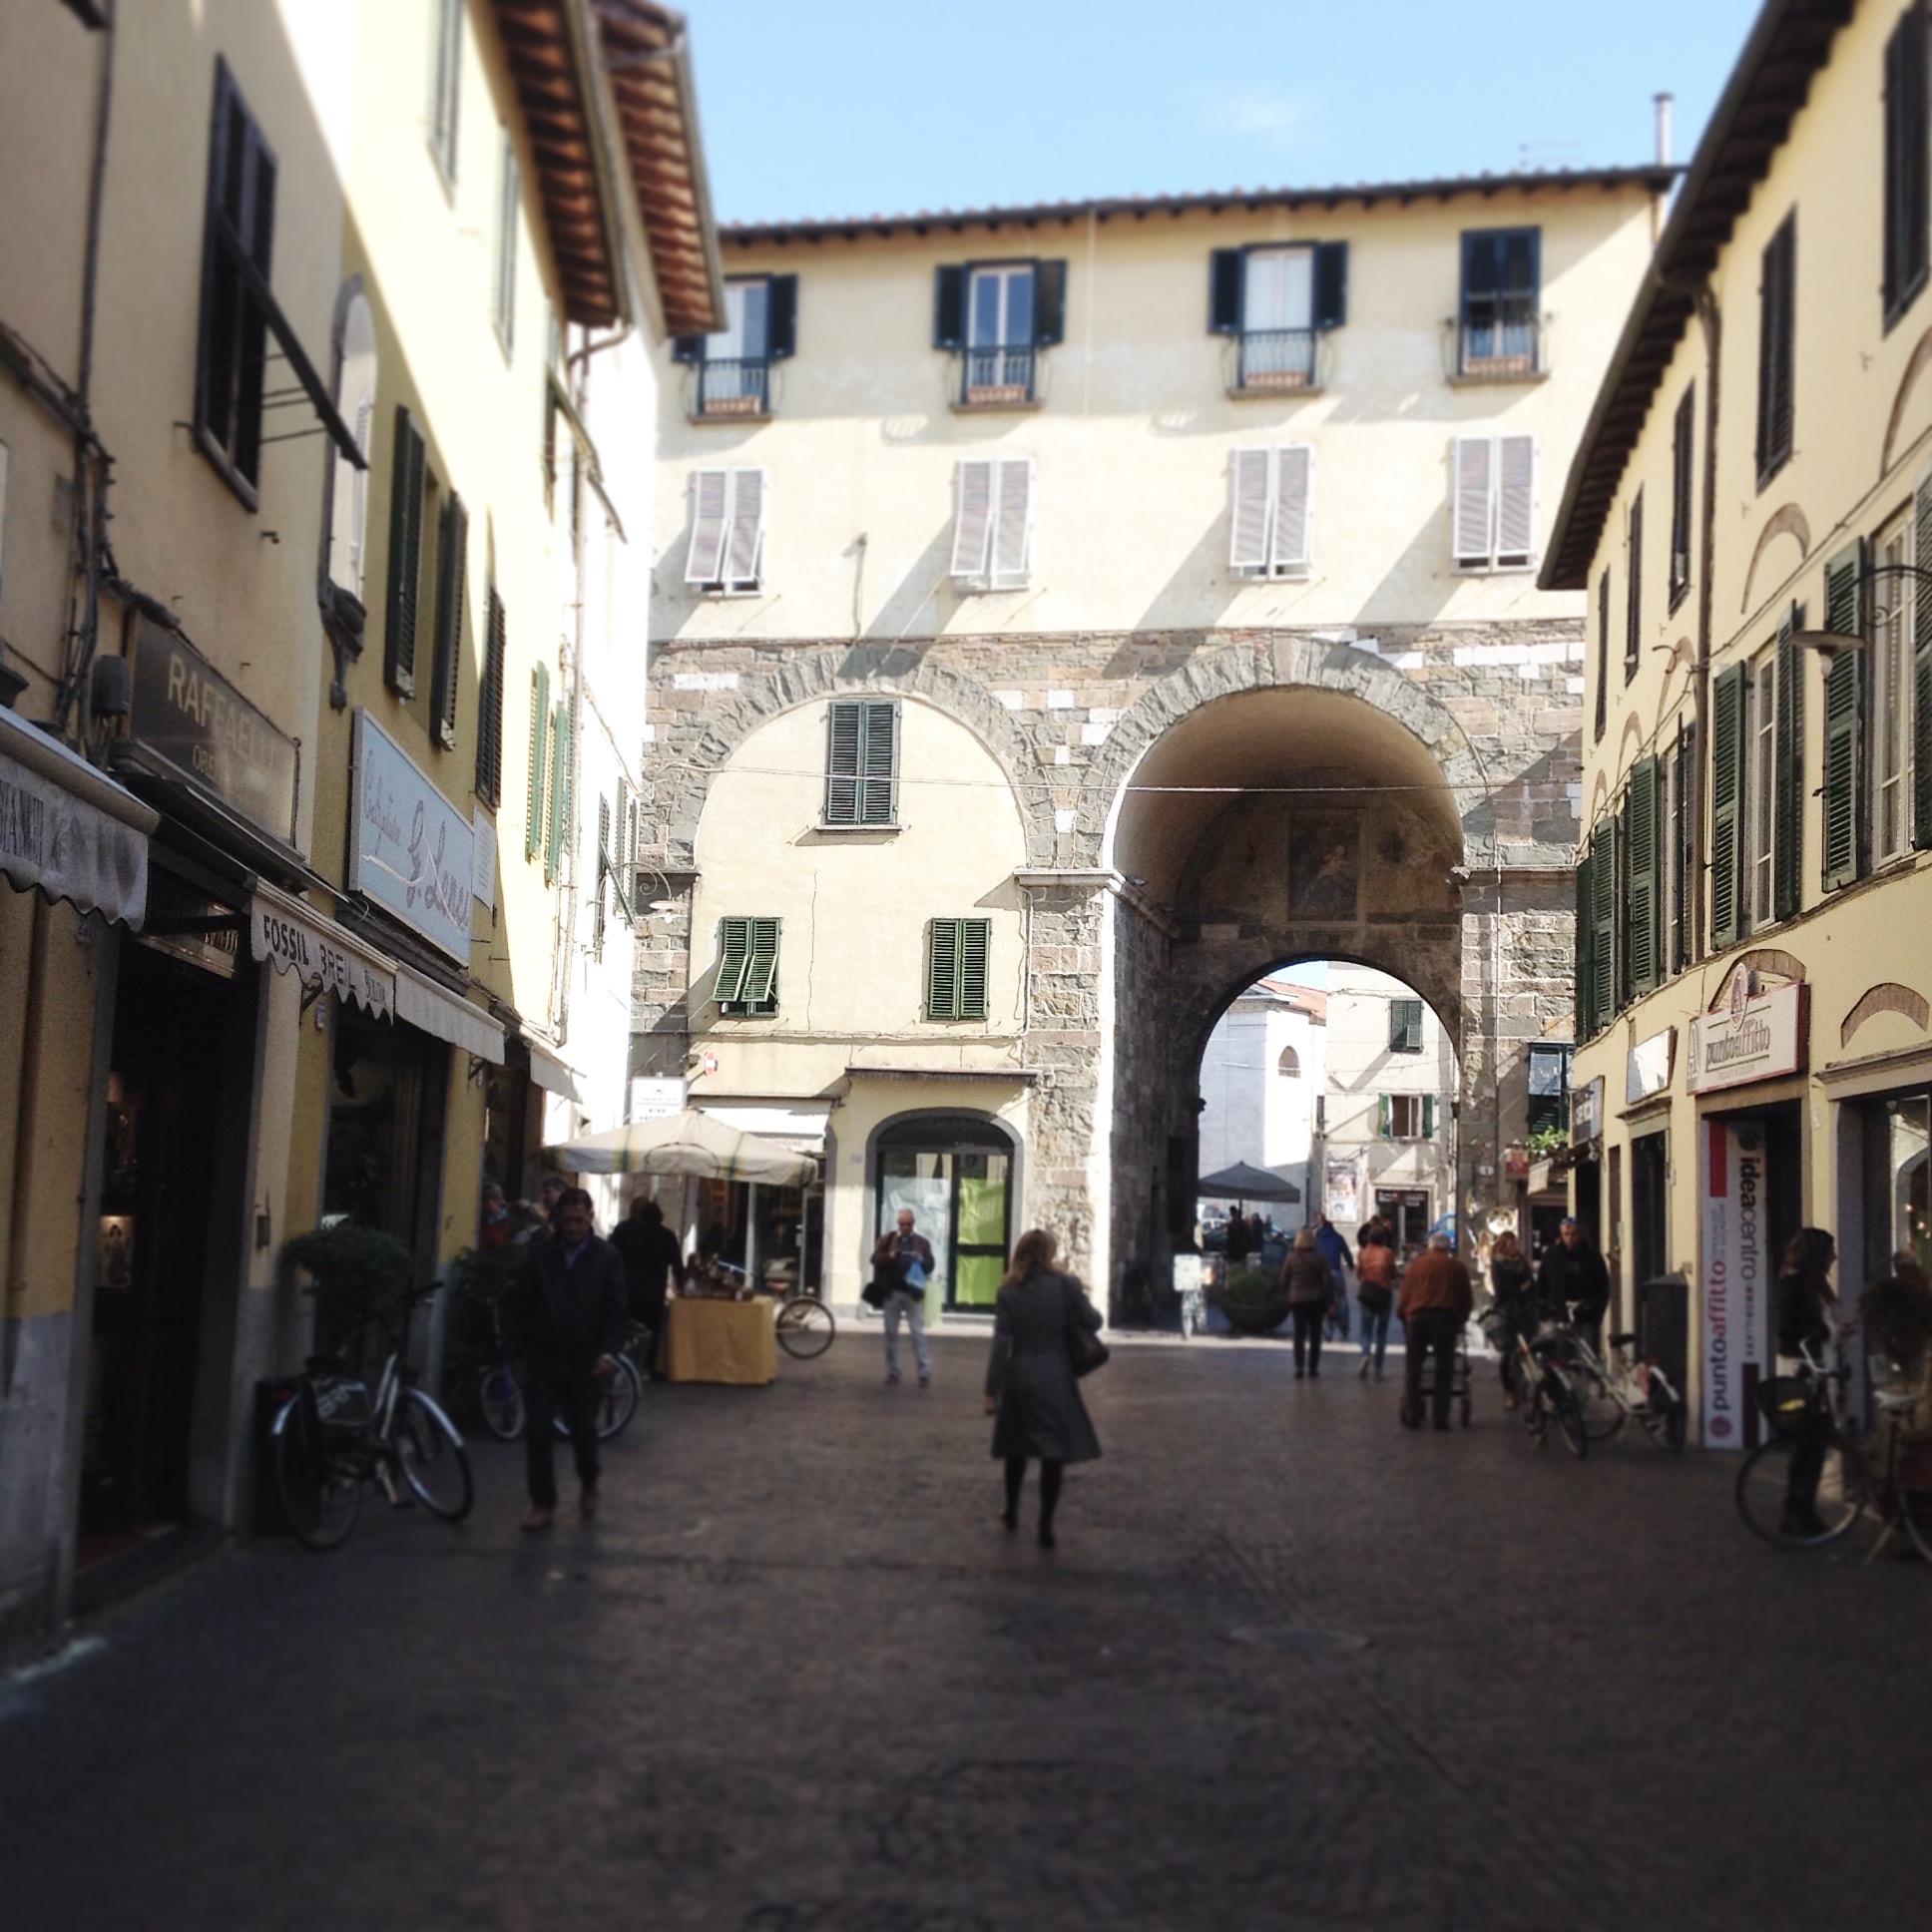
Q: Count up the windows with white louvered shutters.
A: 4